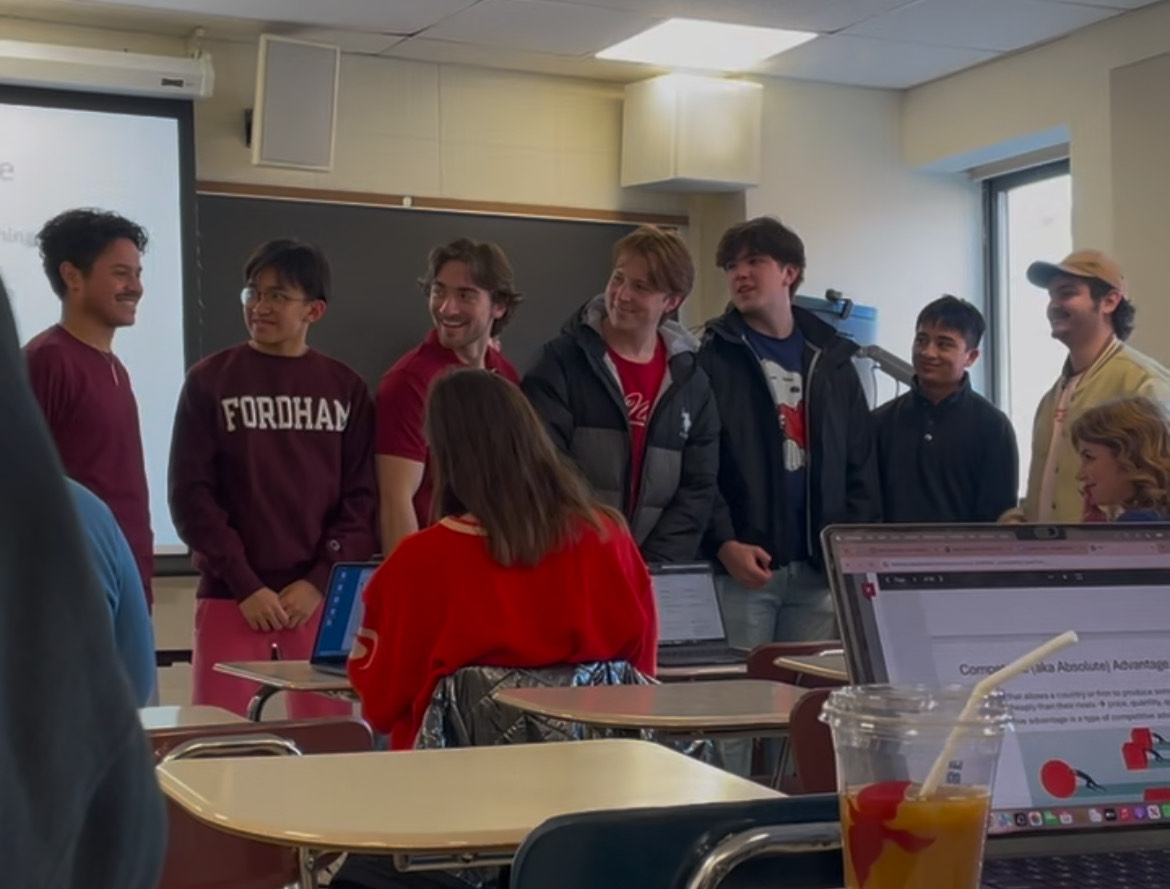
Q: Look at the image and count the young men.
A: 7